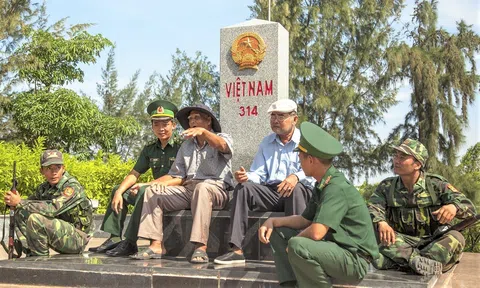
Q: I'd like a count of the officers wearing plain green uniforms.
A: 2